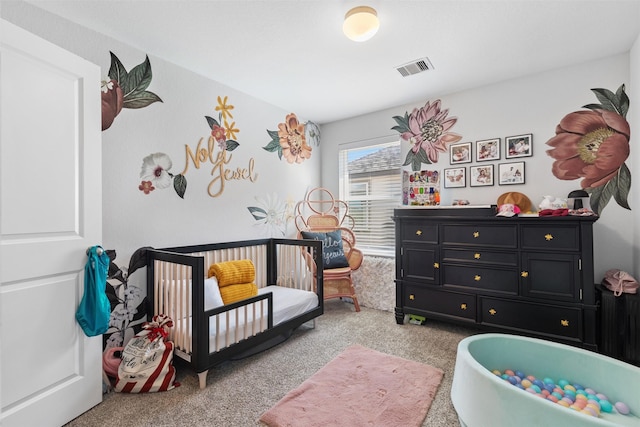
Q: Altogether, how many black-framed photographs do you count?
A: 6